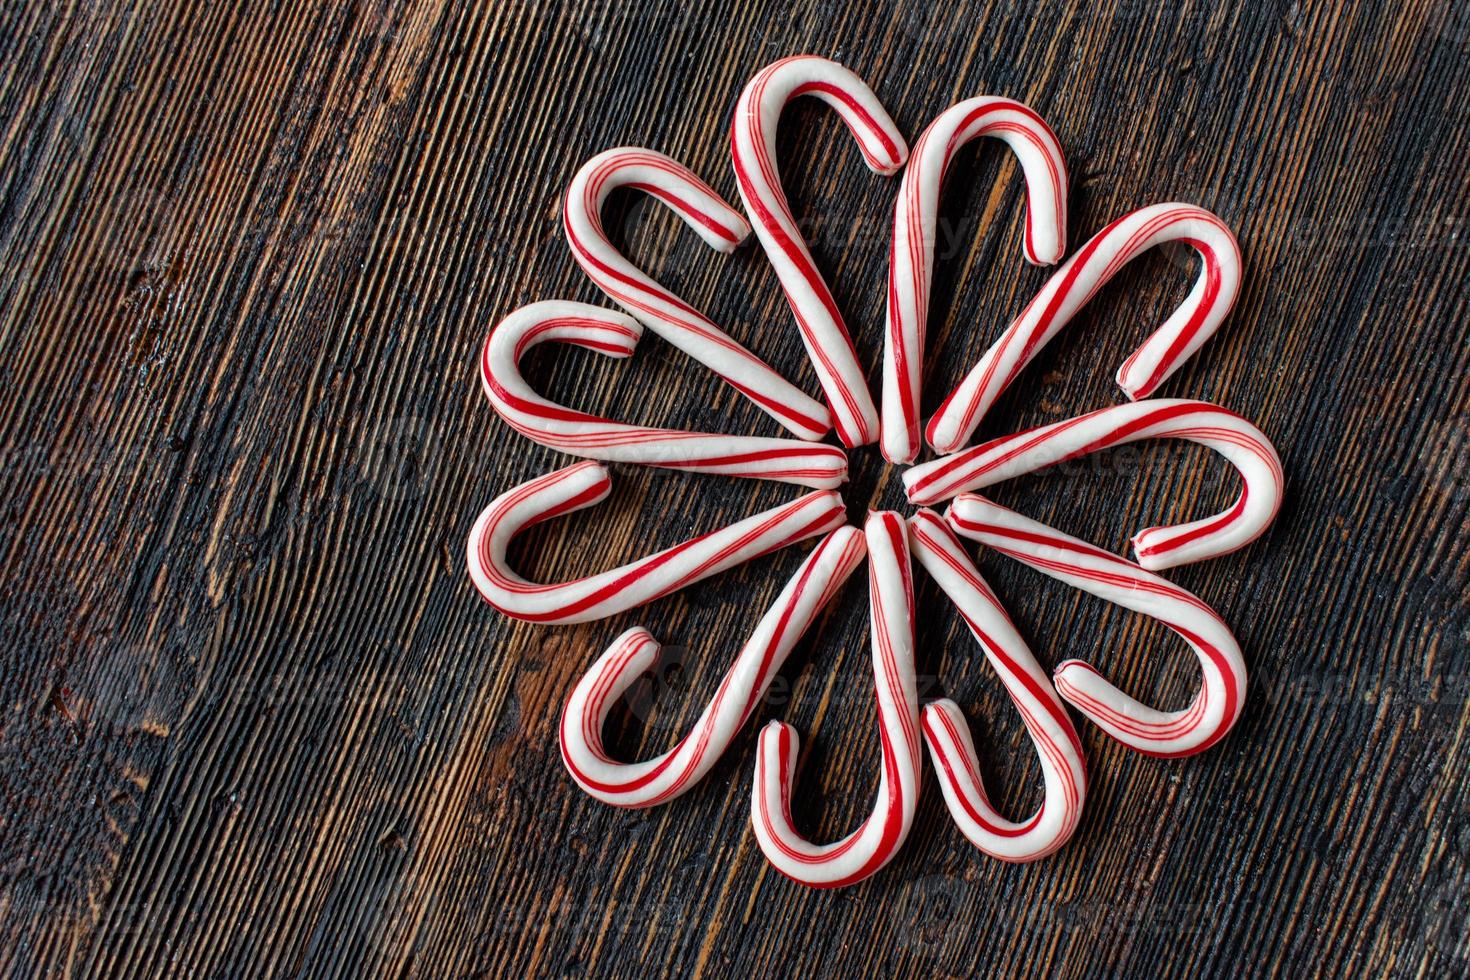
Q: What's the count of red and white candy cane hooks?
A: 11